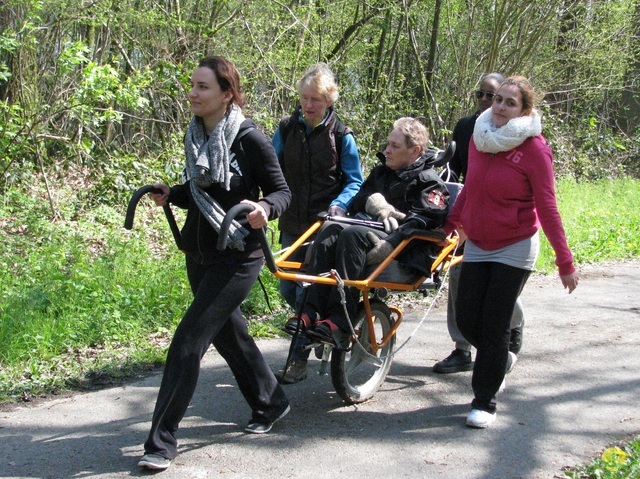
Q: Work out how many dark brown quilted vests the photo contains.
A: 1